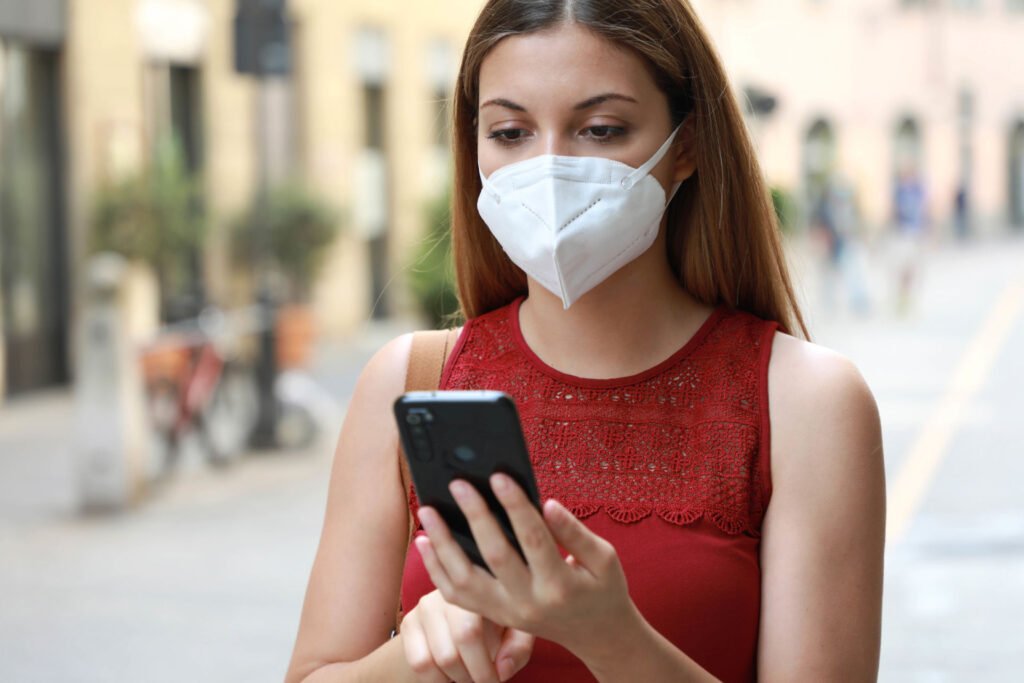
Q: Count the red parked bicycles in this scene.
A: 1